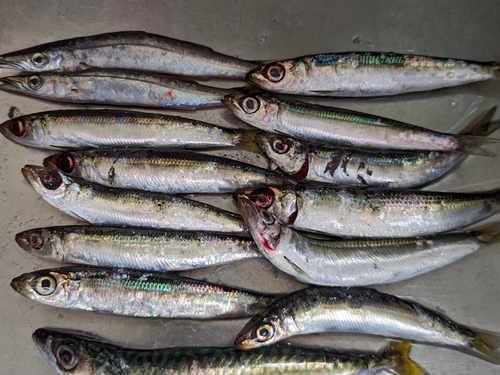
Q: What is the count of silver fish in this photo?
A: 14